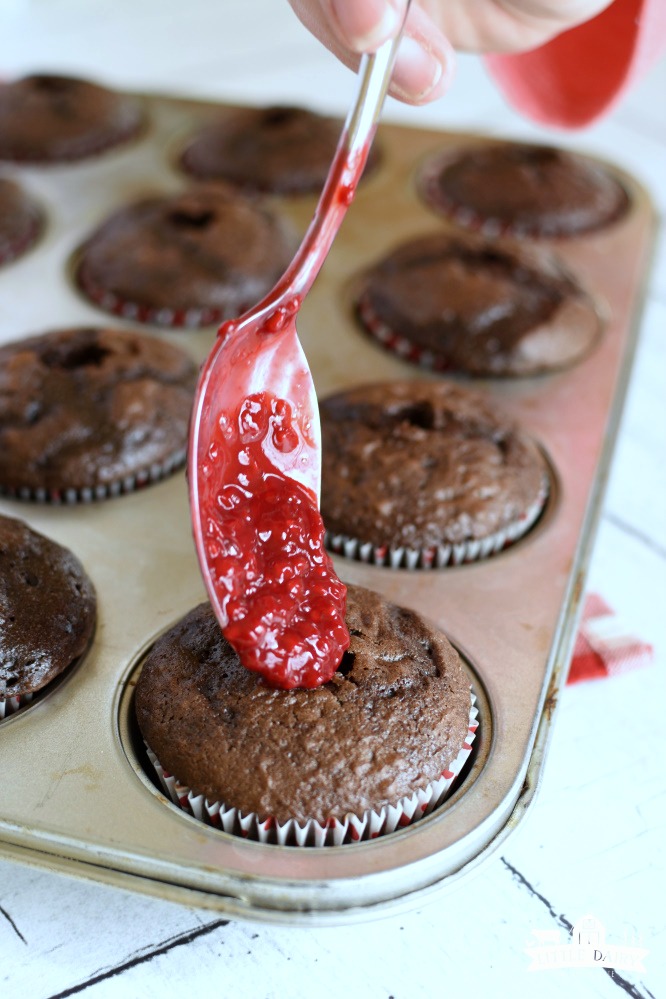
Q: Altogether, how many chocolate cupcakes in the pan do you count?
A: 10